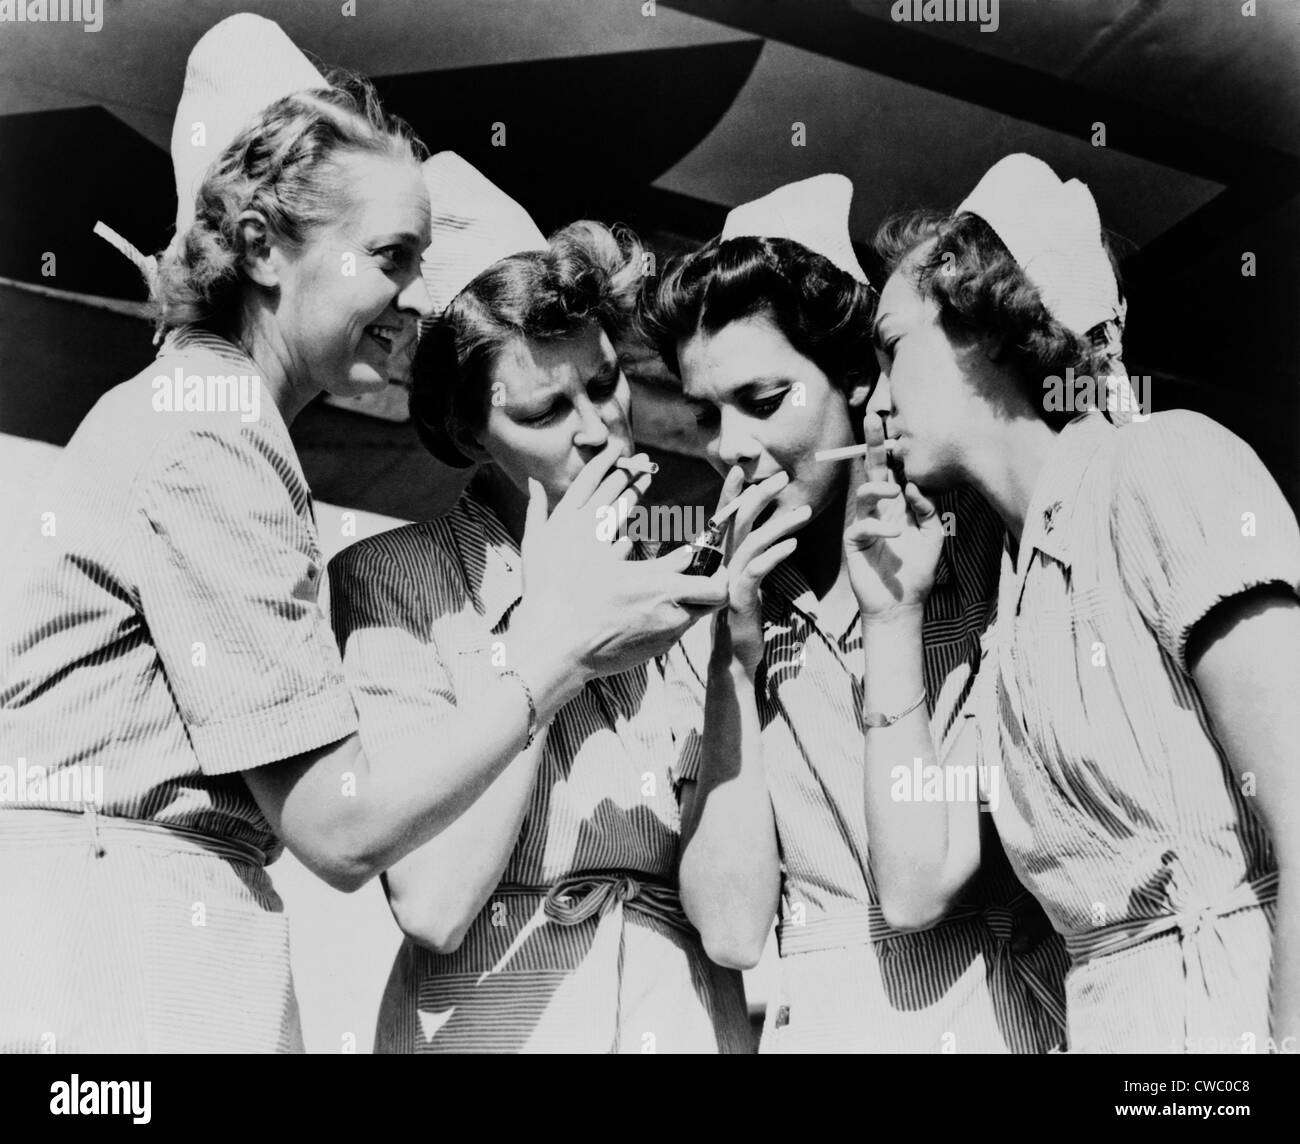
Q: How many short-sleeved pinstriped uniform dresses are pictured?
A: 4